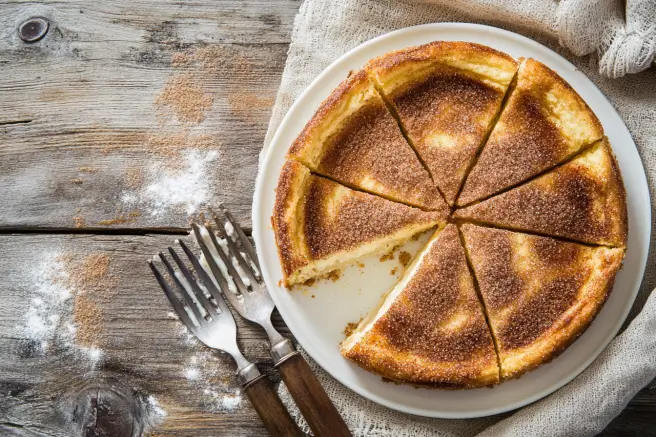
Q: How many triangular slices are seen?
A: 7